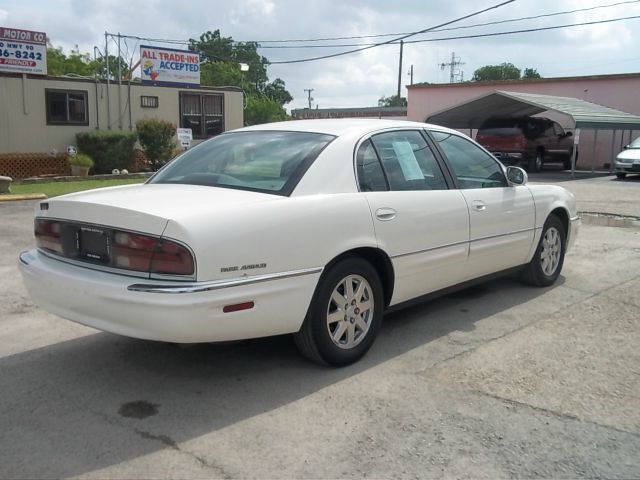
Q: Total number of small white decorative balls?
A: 2